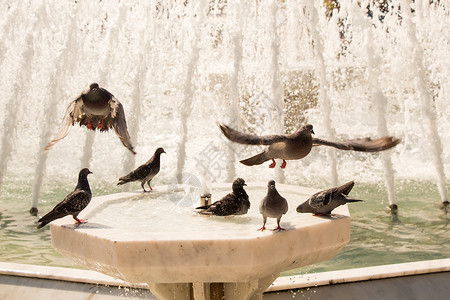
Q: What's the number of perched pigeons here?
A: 5